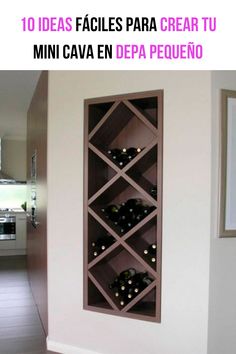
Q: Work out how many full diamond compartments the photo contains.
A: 3